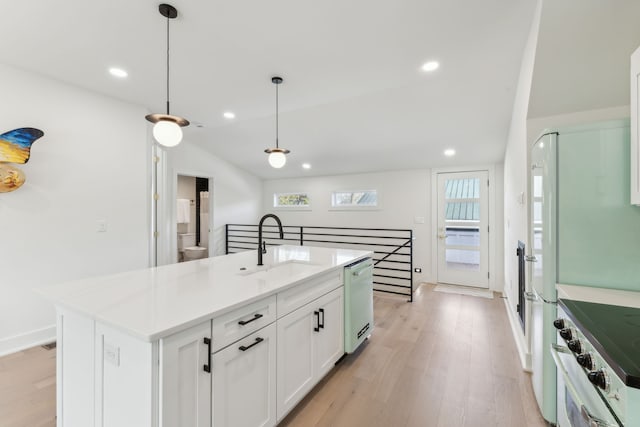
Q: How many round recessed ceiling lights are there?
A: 5